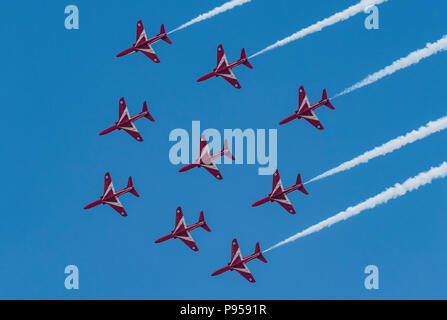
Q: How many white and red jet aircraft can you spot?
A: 9